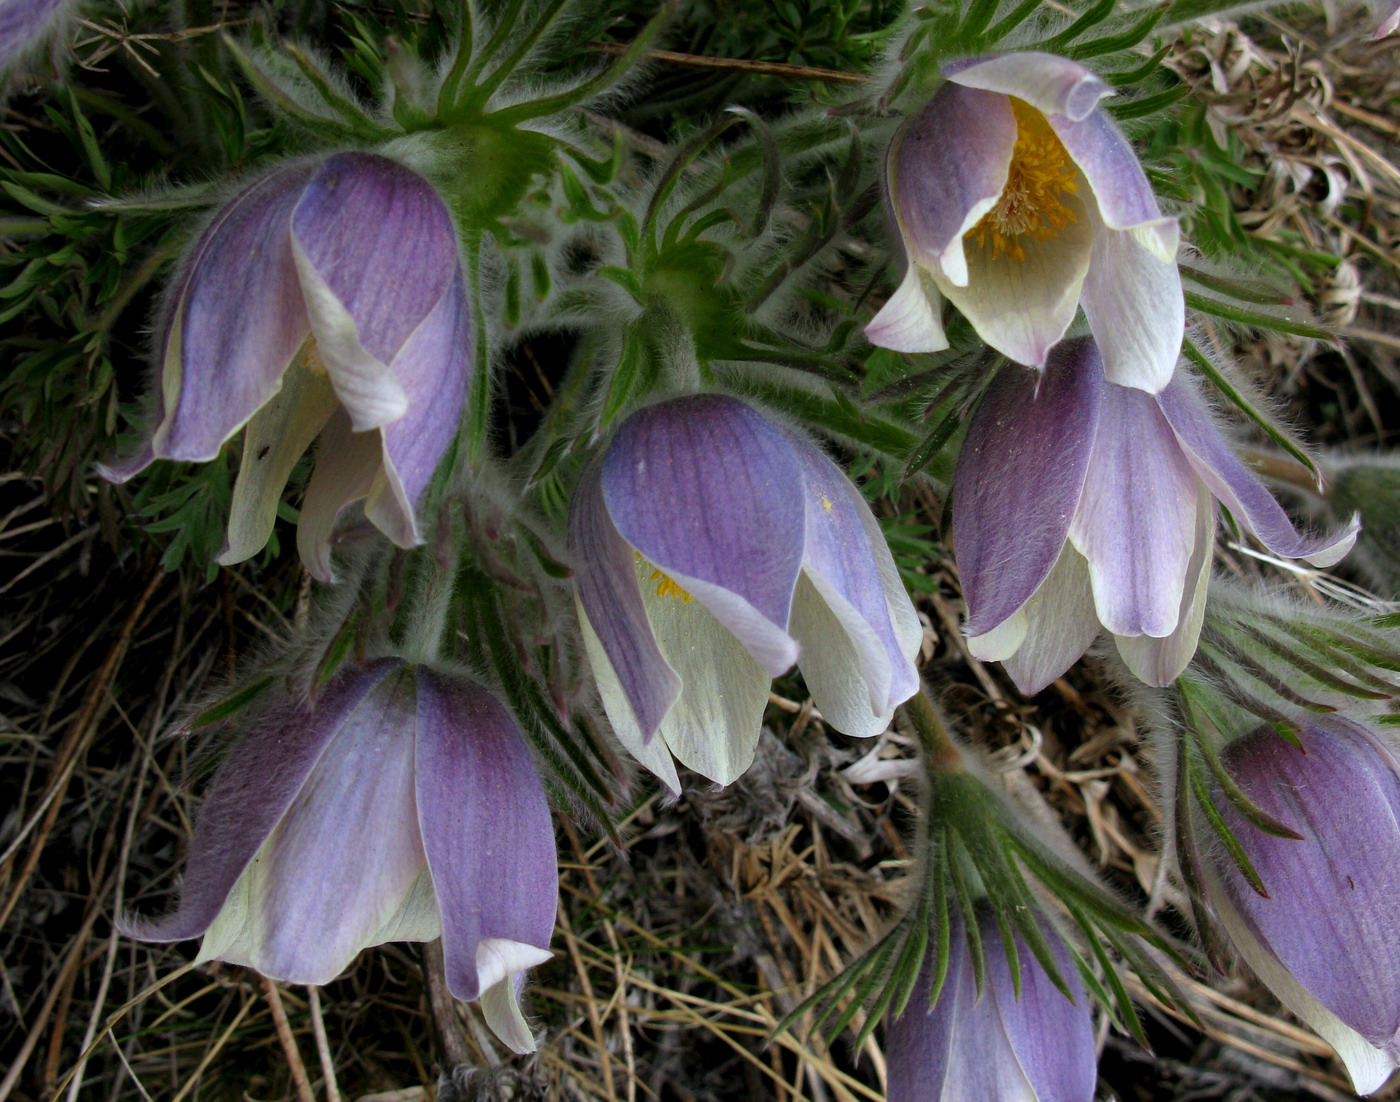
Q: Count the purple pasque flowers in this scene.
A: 7